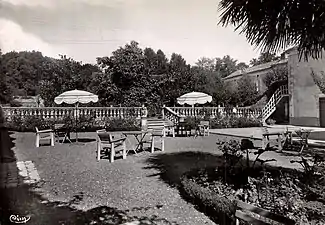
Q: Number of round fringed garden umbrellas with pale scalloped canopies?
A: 2